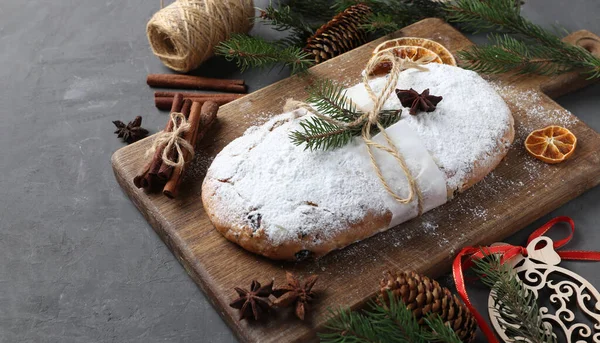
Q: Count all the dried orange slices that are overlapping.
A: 2